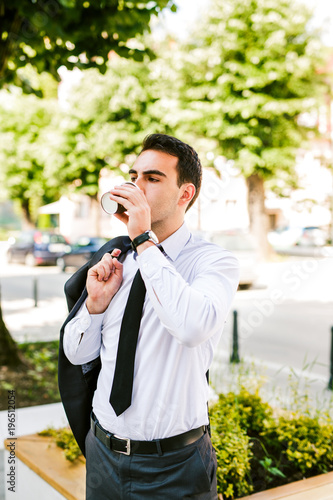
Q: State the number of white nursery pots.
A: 0